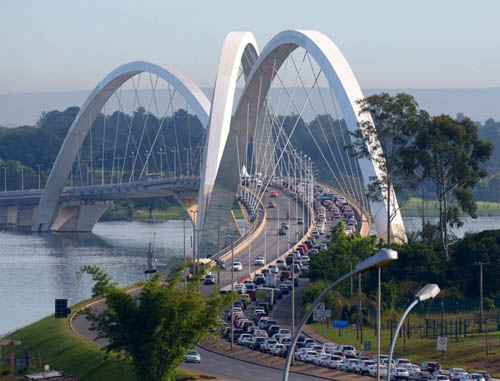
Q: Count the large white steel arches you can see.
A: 3